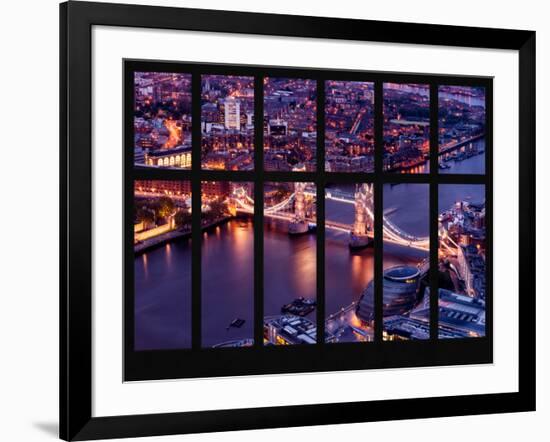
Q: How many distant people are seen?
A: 0